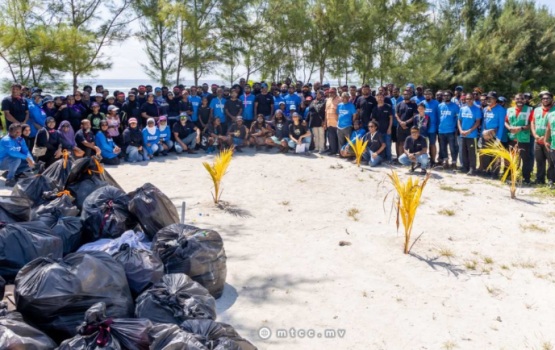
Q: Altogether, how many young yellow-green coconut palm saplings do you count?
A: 4